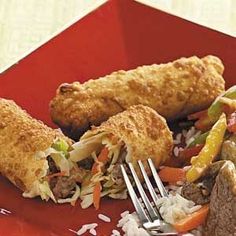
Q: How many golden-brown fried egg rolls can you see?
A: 2